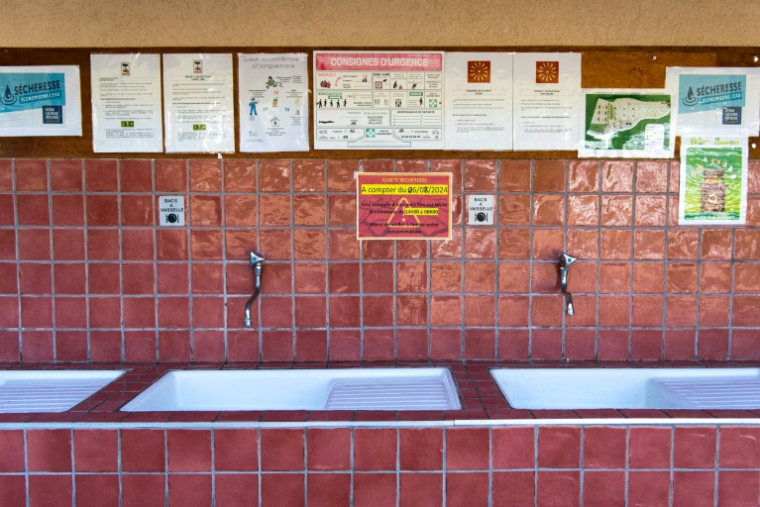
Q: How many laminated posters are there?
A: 11